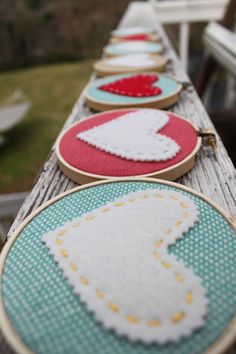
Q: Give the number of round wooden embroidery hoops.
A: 7